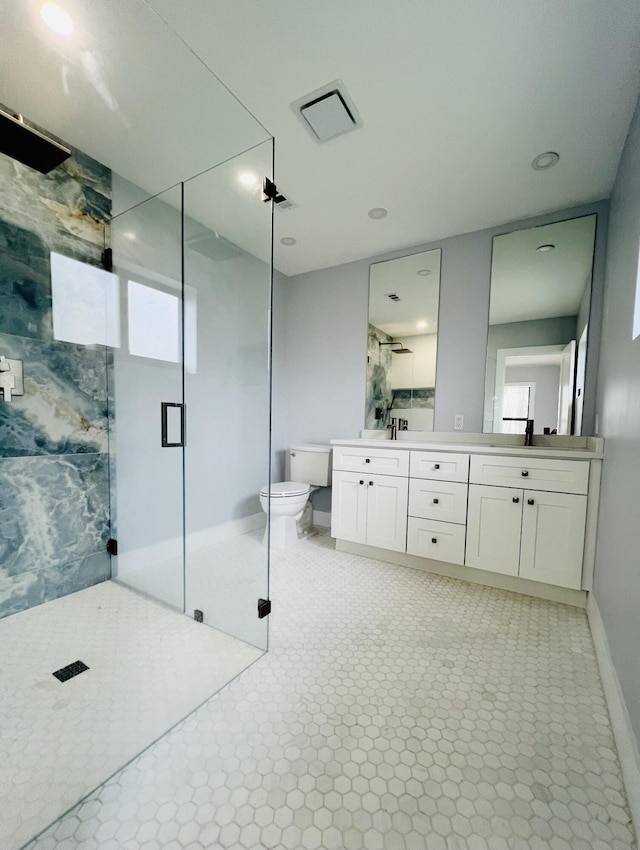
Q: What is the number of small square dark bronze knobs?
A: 9